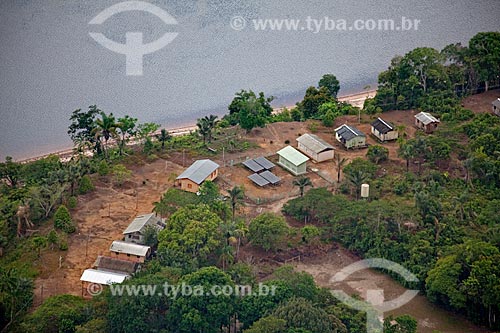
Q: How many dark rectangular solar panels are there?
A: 4